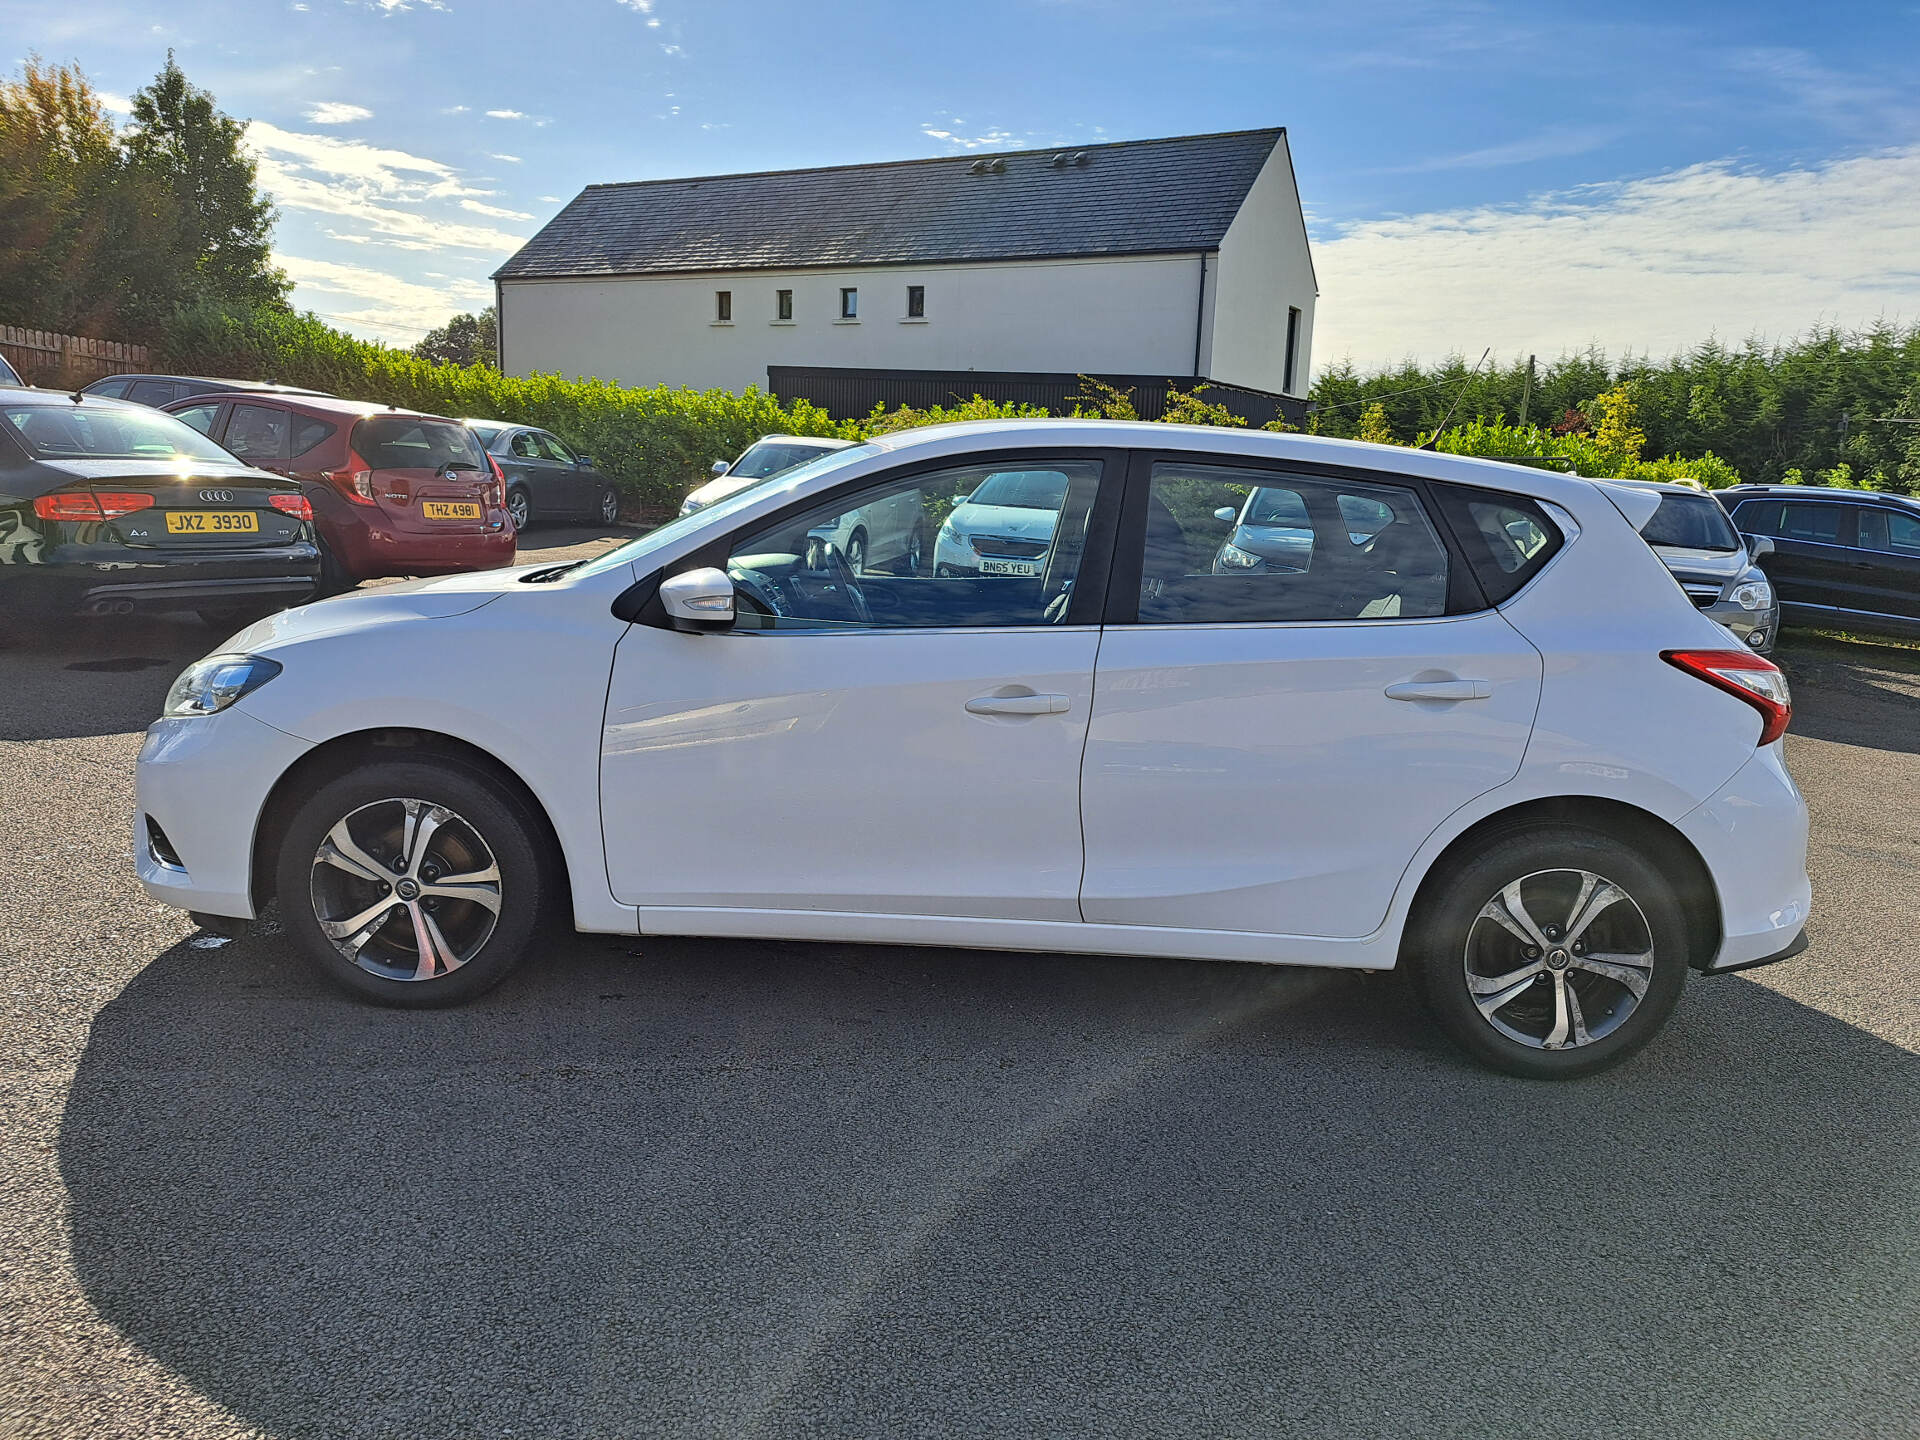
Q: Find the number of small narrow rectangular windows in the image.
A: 4